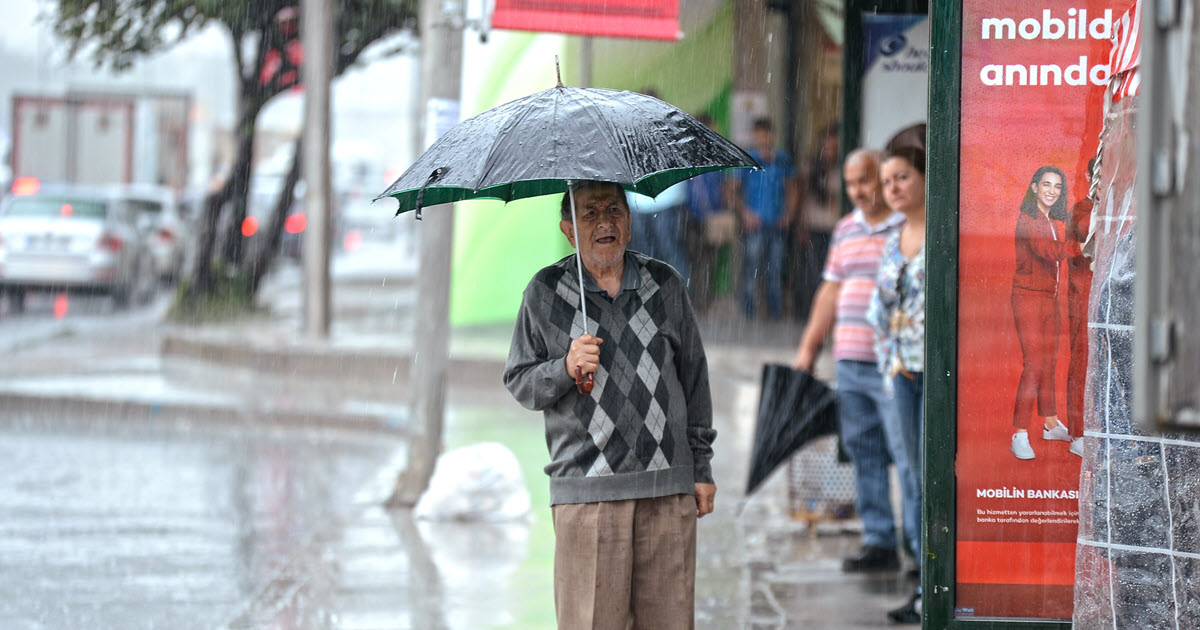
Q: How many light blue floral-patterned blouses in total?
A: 1